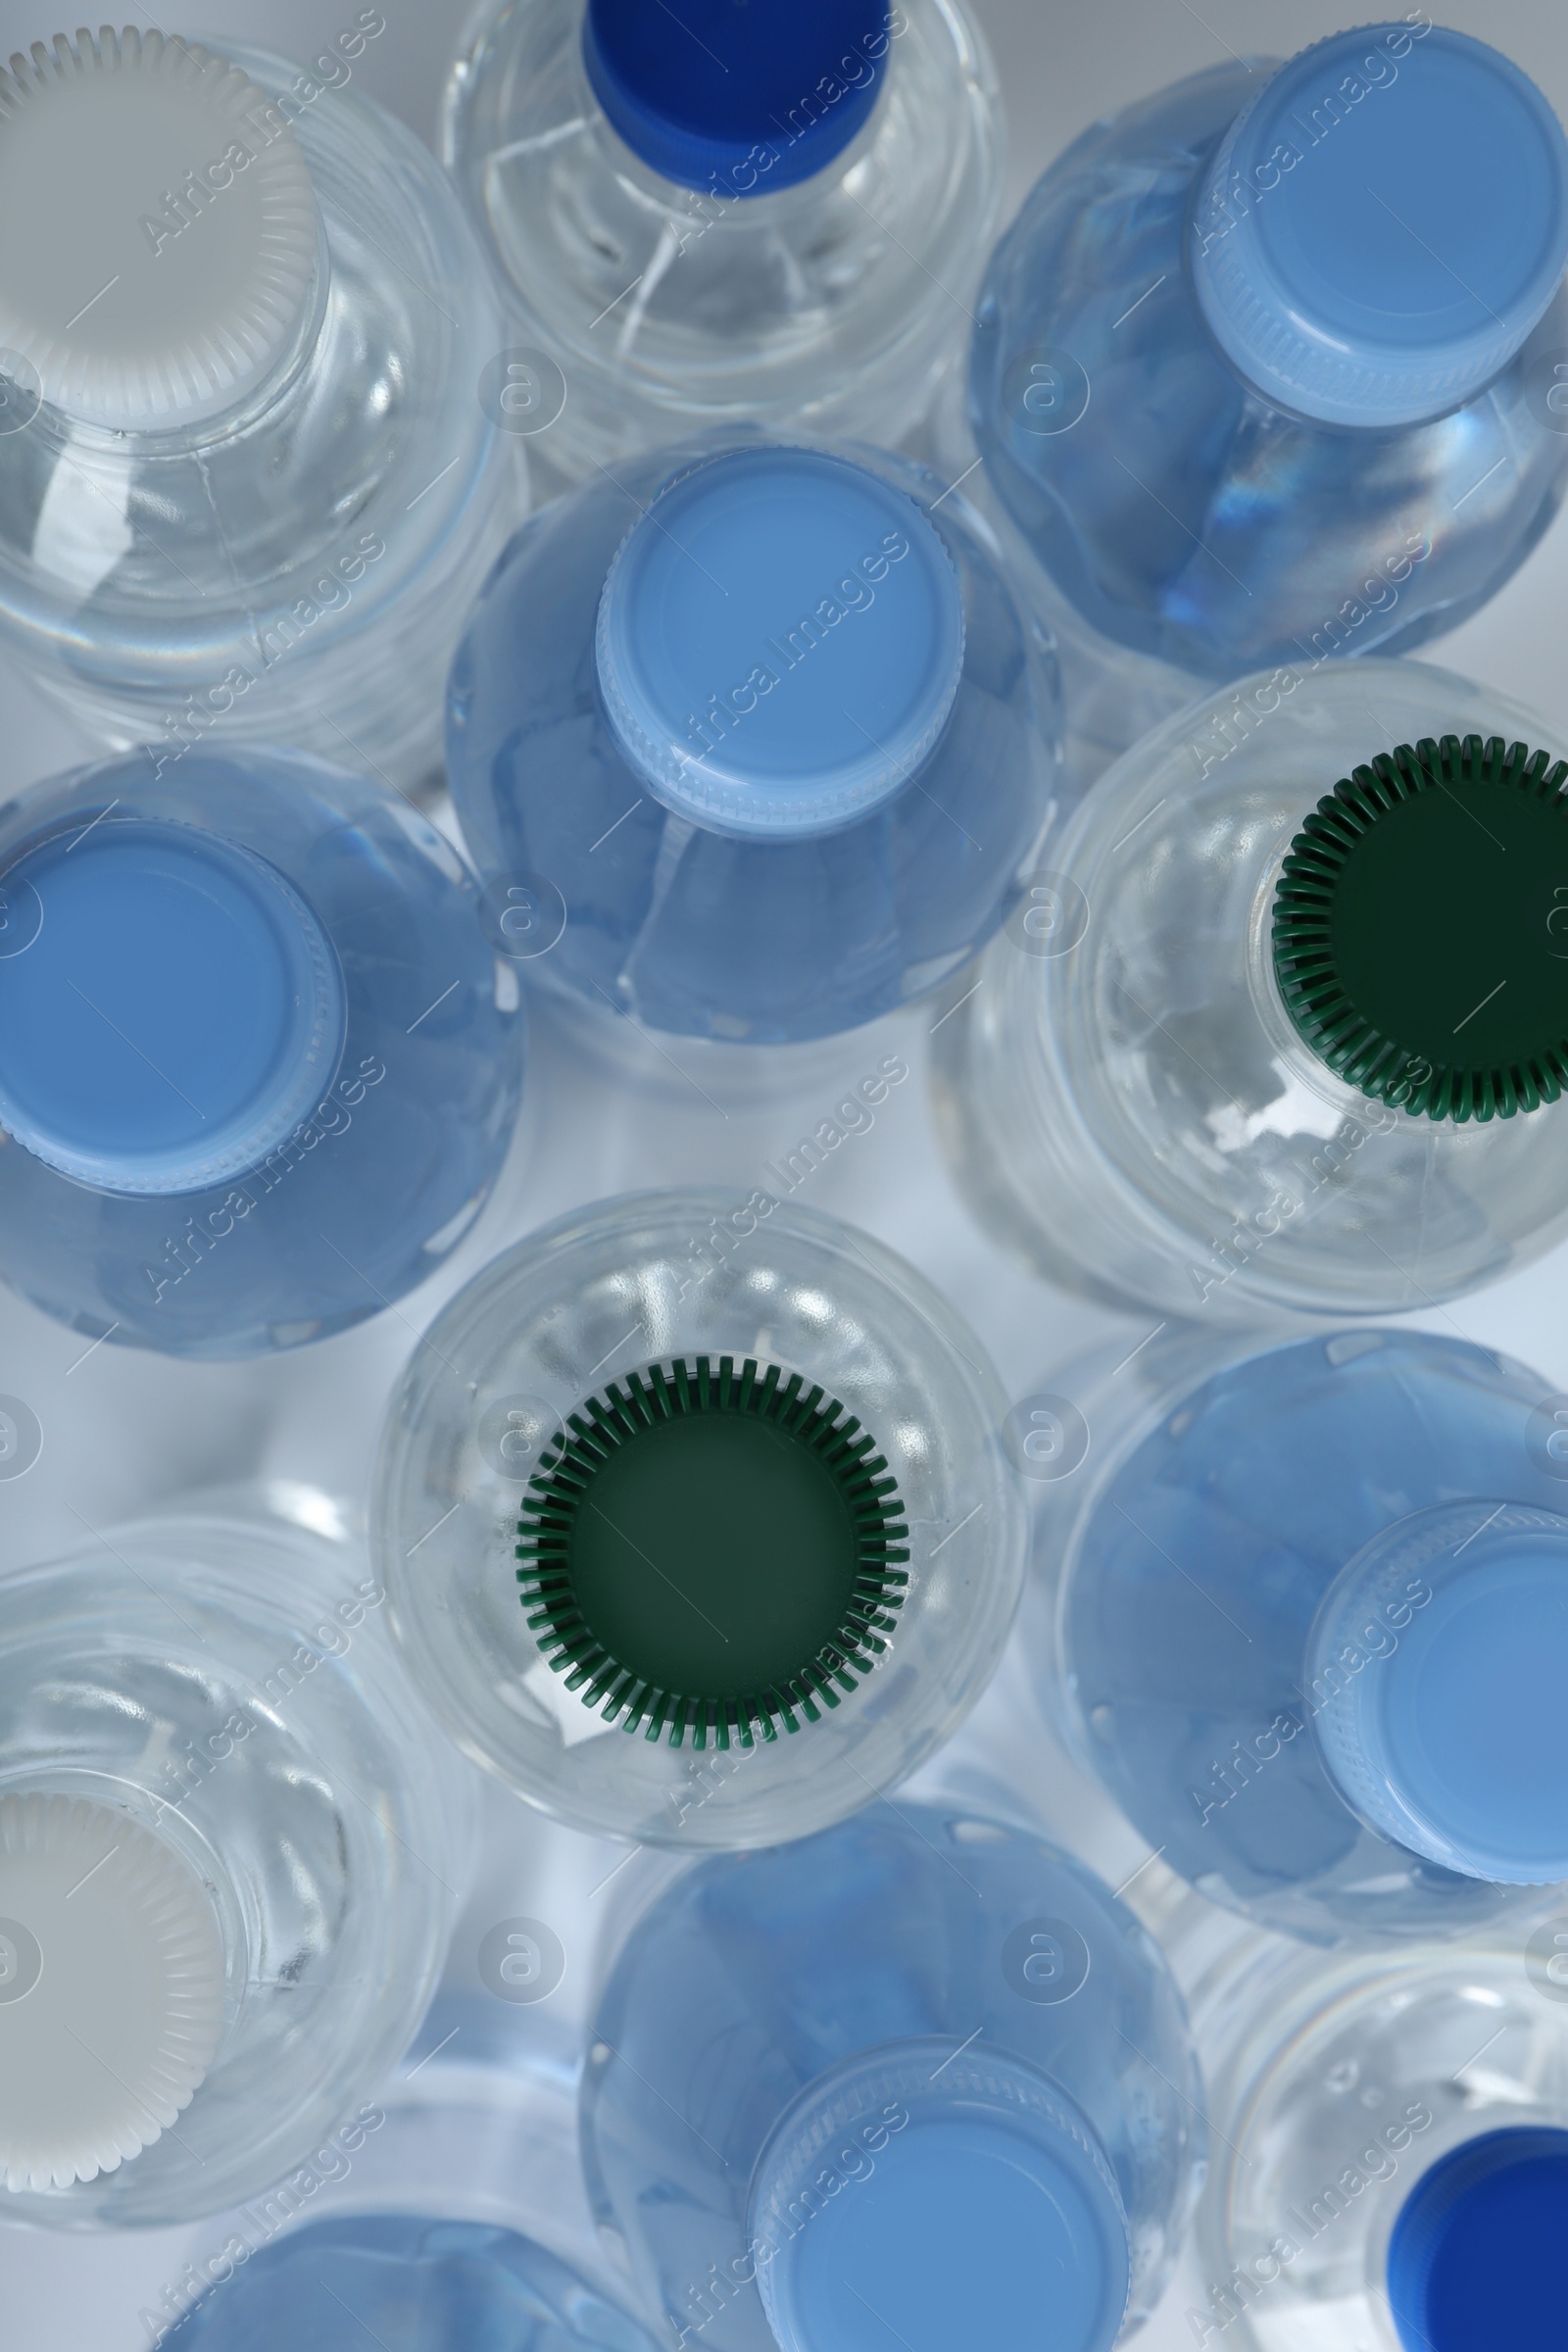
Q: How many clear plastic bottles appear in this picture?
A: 6